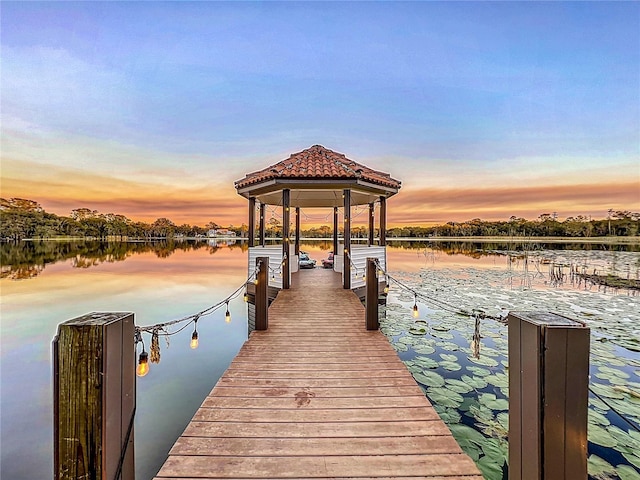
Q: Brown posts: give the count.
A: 12